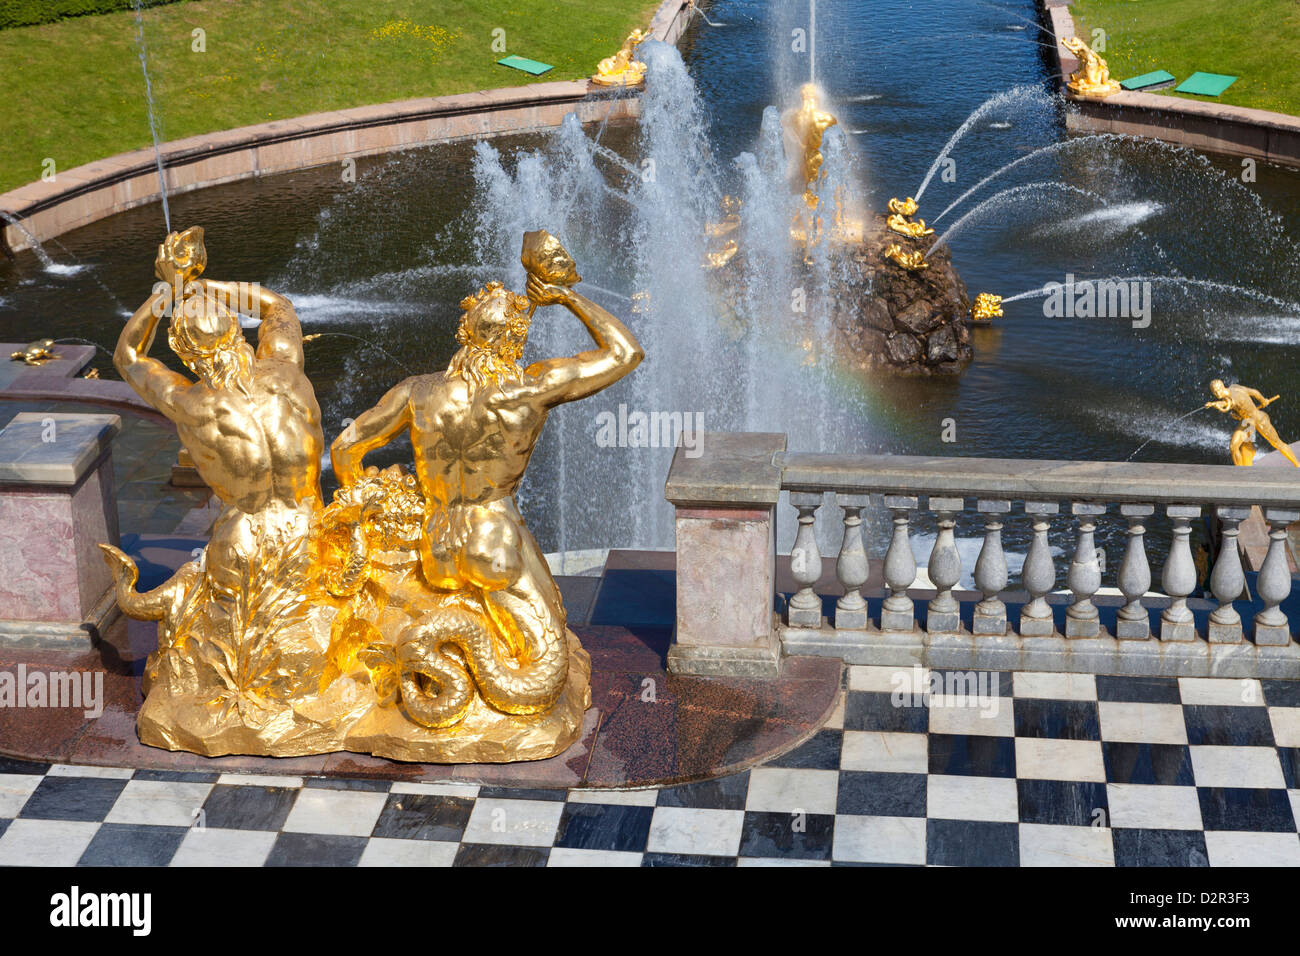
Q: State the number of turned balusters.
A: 11